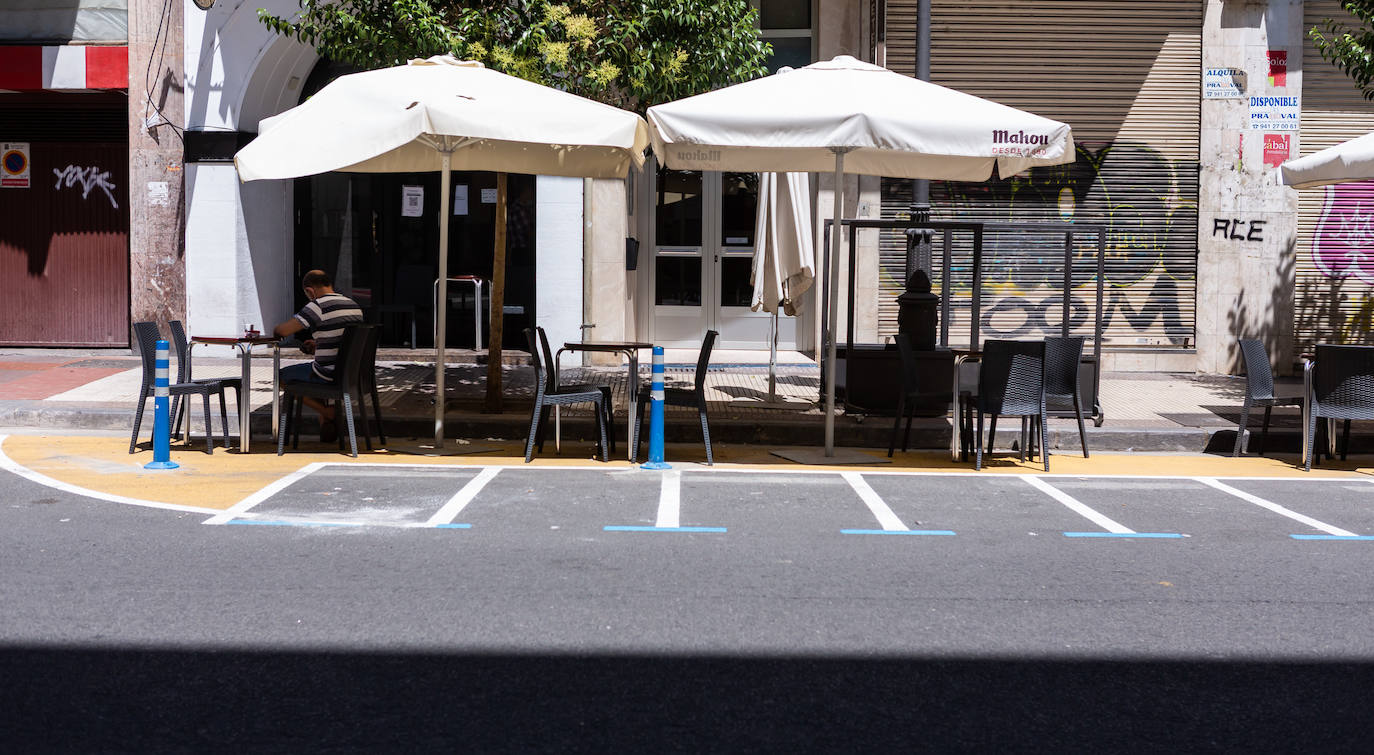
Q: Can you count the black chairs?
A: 12